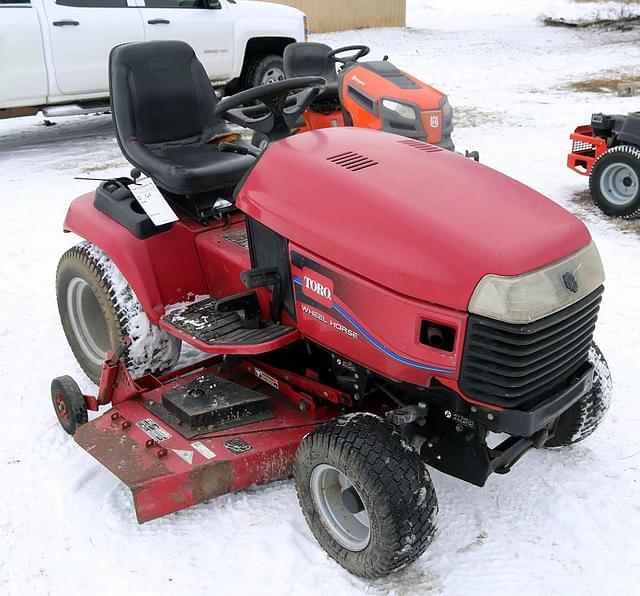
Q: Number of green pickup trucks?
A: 0